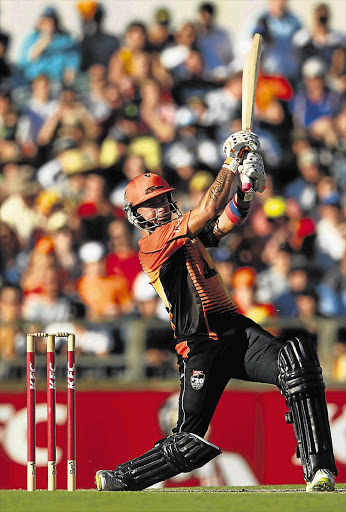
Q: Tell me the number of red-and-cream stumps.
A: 3